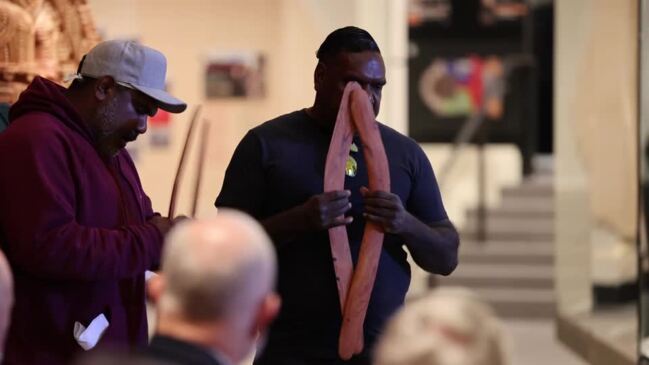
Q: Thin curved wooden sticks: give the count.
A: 2